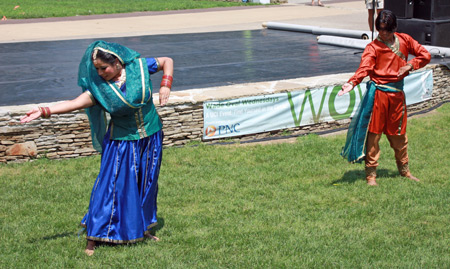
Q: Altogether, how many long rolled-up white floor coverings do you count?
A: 2